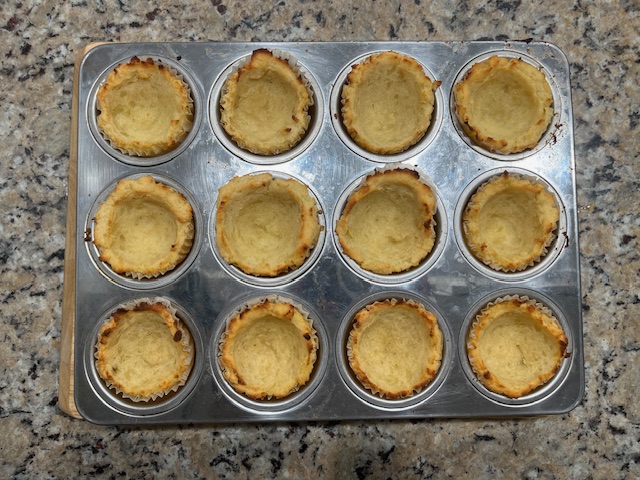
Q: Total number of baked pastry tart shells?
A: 12